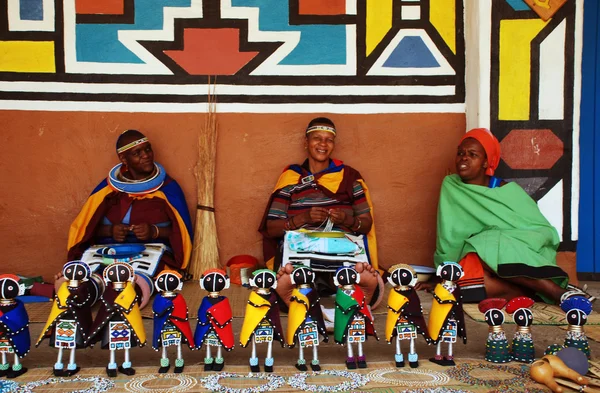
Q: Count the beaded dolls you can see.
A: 13